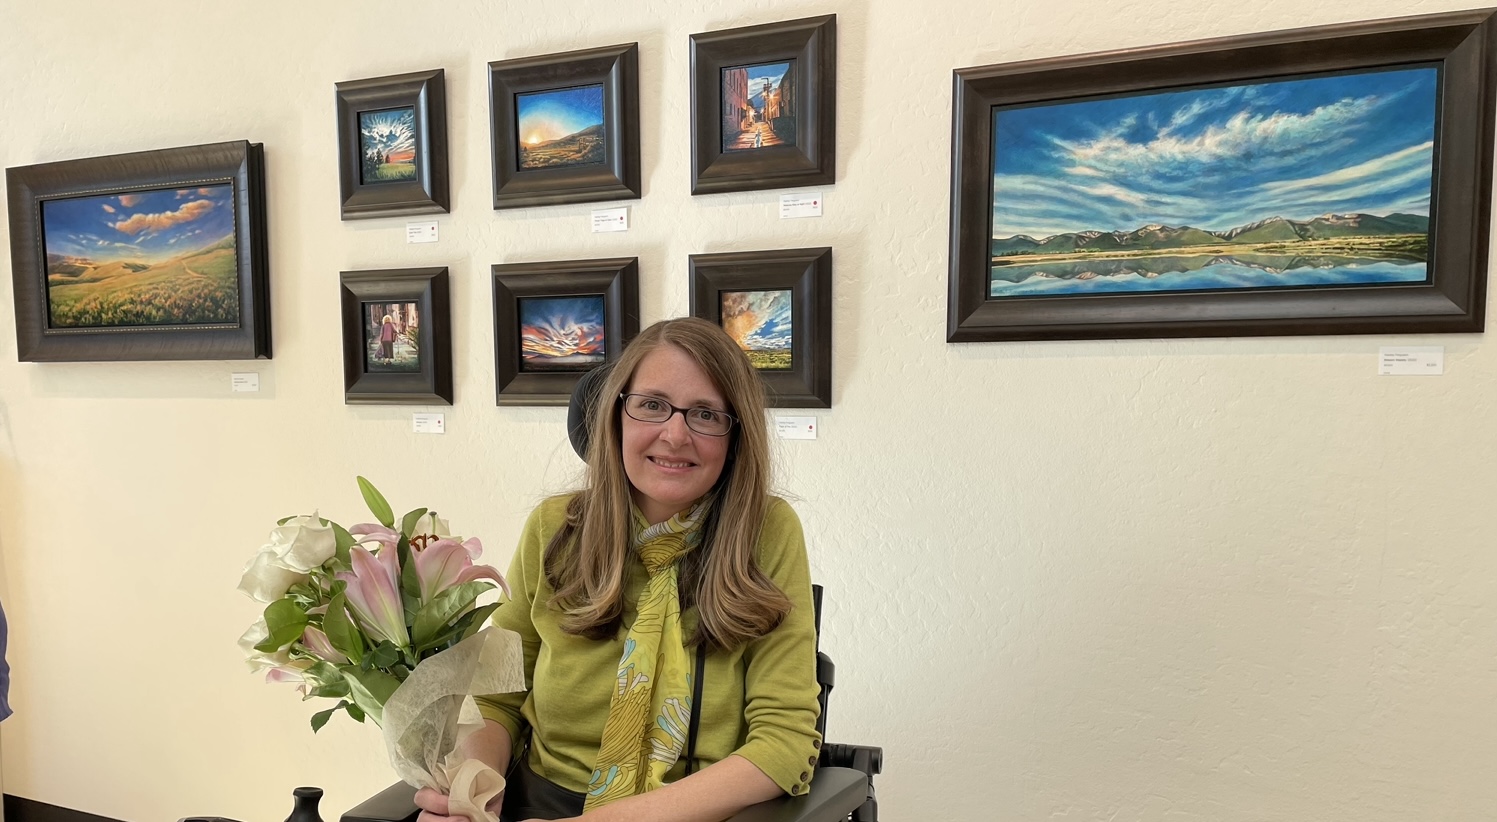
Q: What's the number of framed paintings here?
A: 8